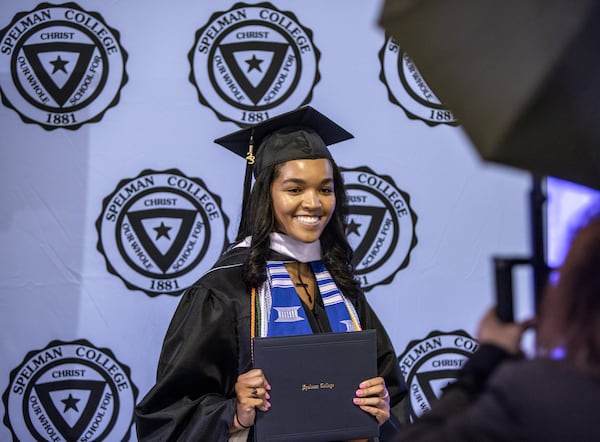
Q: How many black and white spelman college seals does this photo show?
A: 7